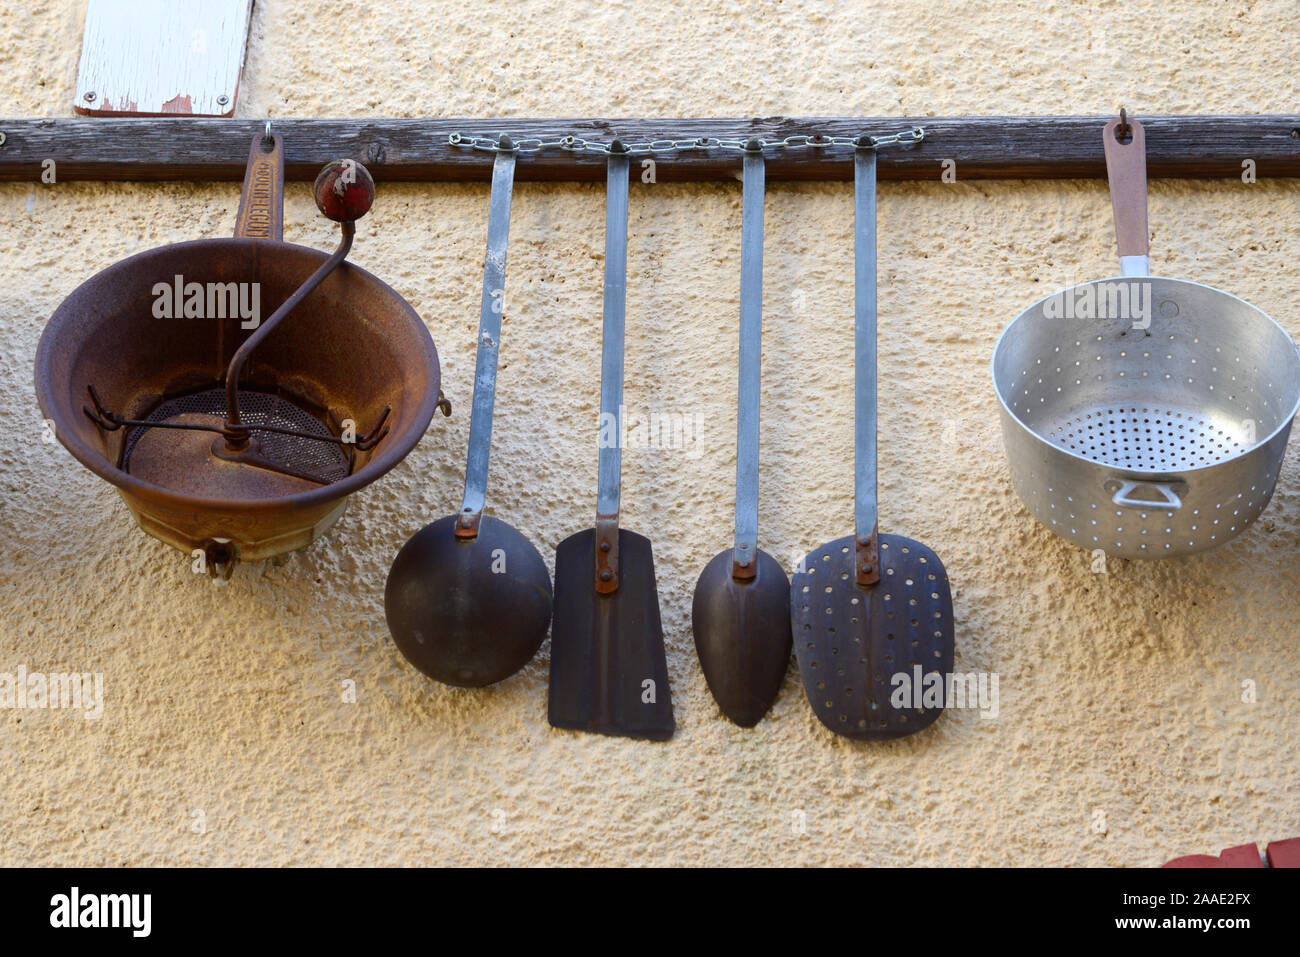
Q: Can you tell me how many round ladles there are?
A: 1